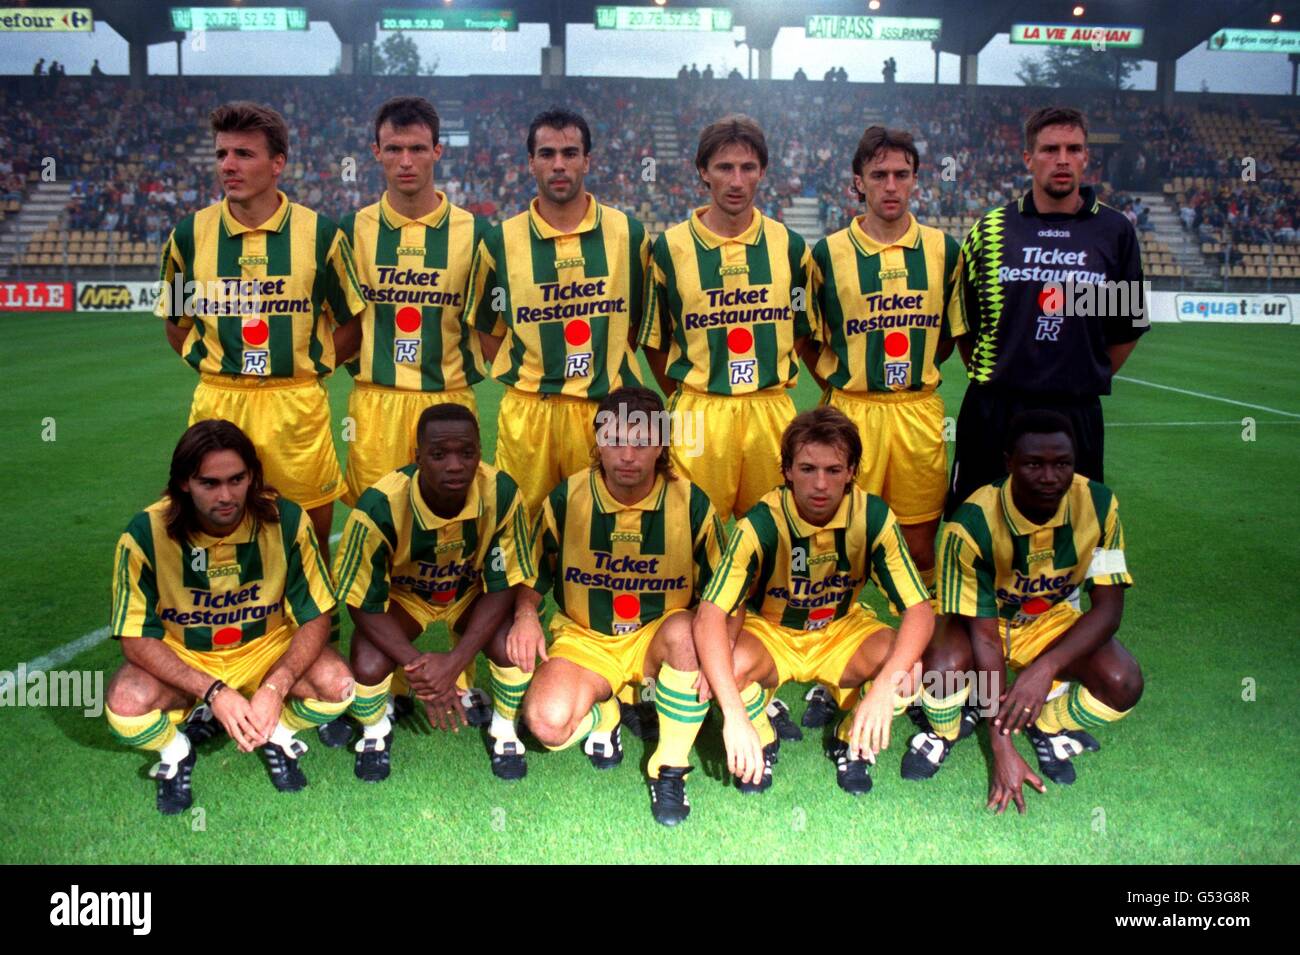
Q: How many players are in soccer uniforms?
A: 11